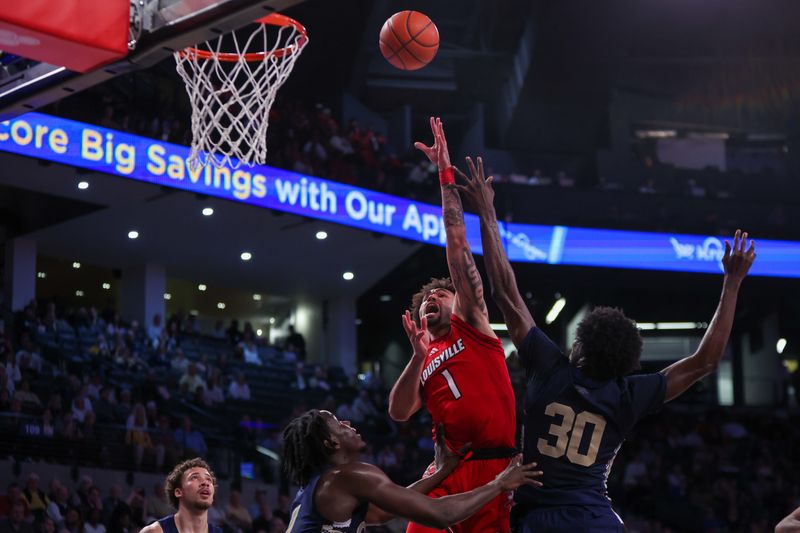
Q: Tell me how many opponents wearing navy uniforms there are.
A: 3